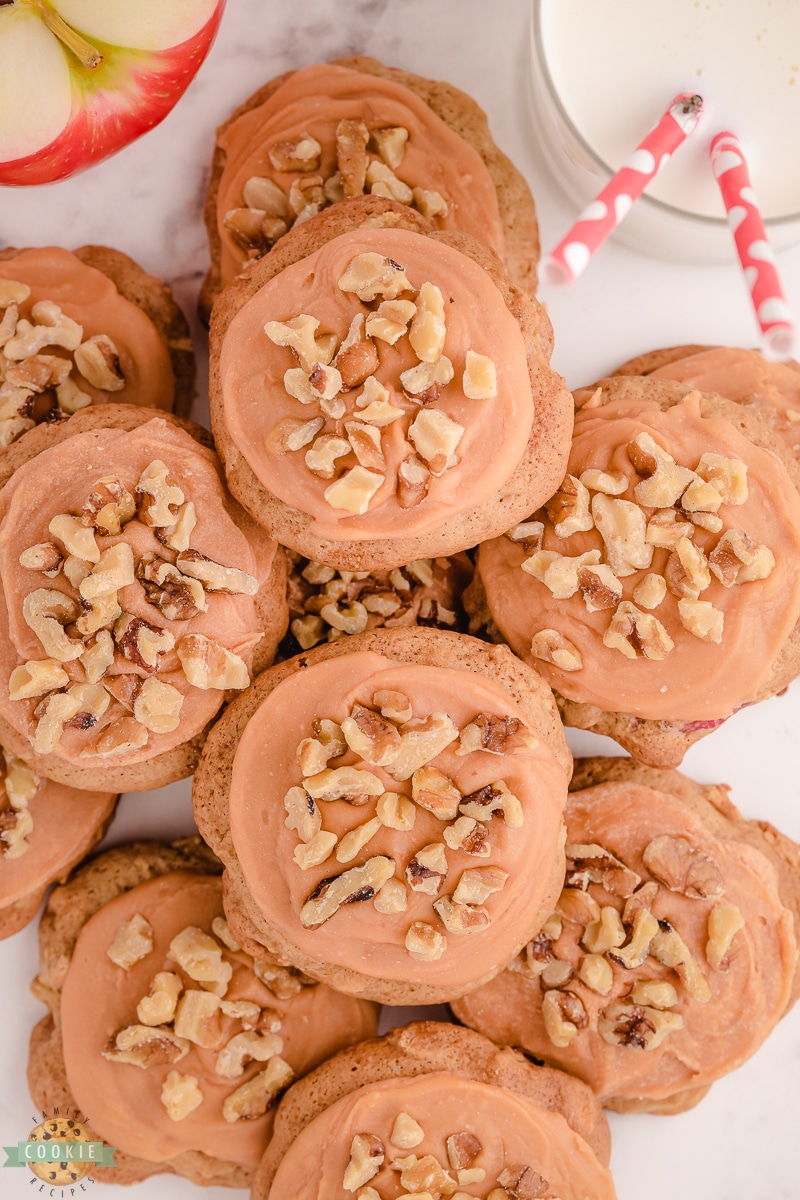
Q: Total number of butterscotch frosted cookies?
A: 12